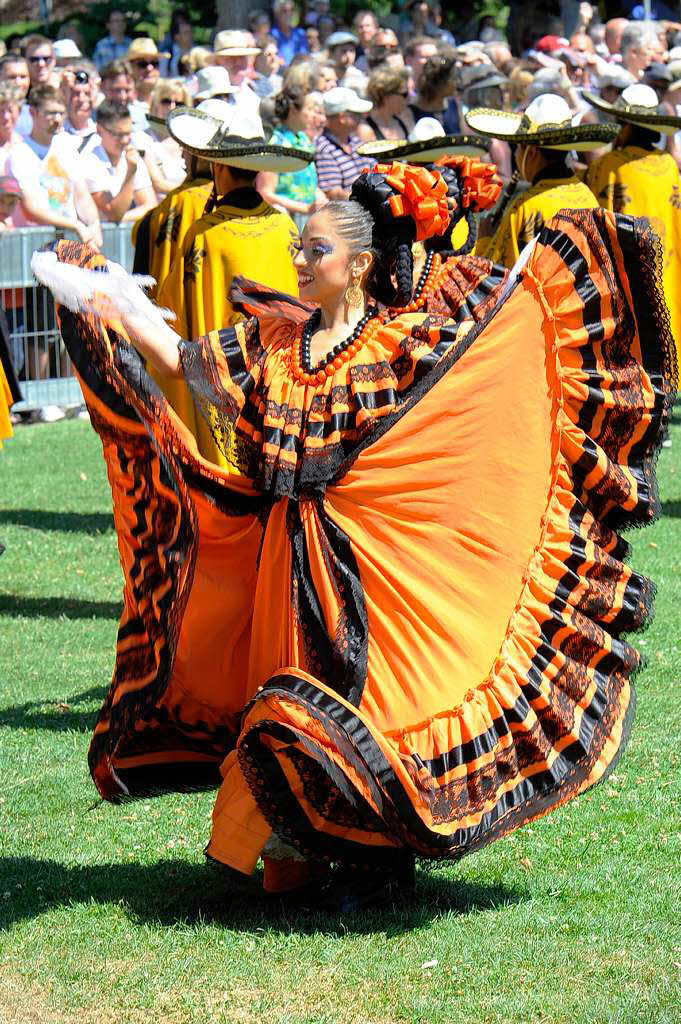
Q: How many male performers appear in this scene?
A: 5